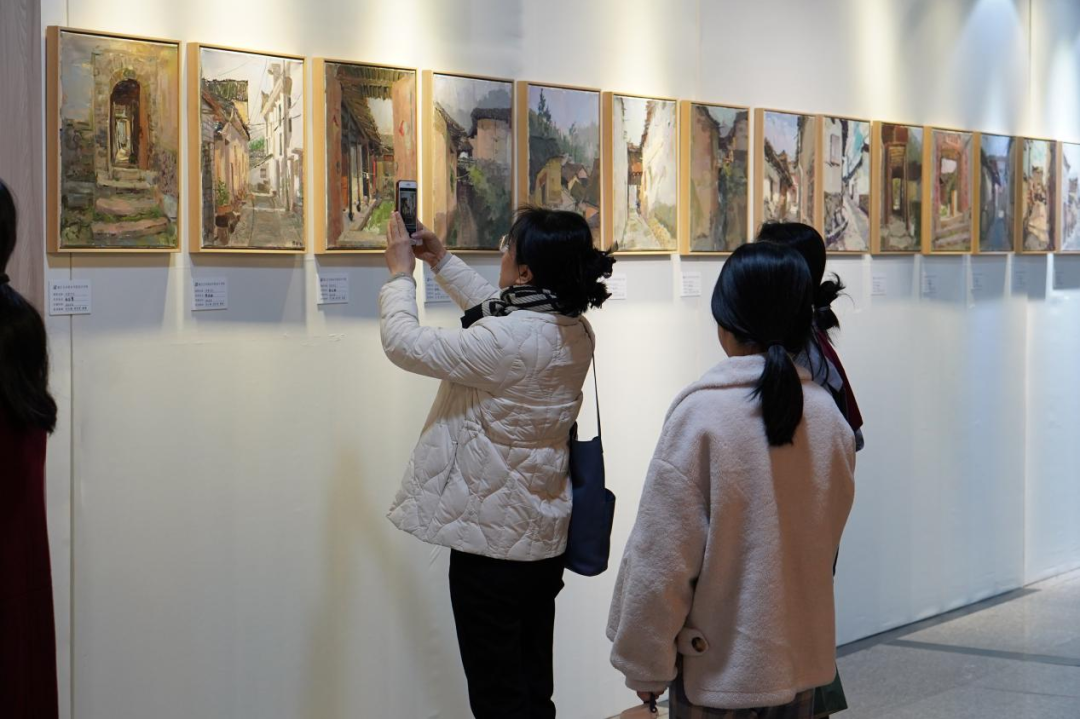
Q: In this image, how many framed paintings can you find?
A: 14